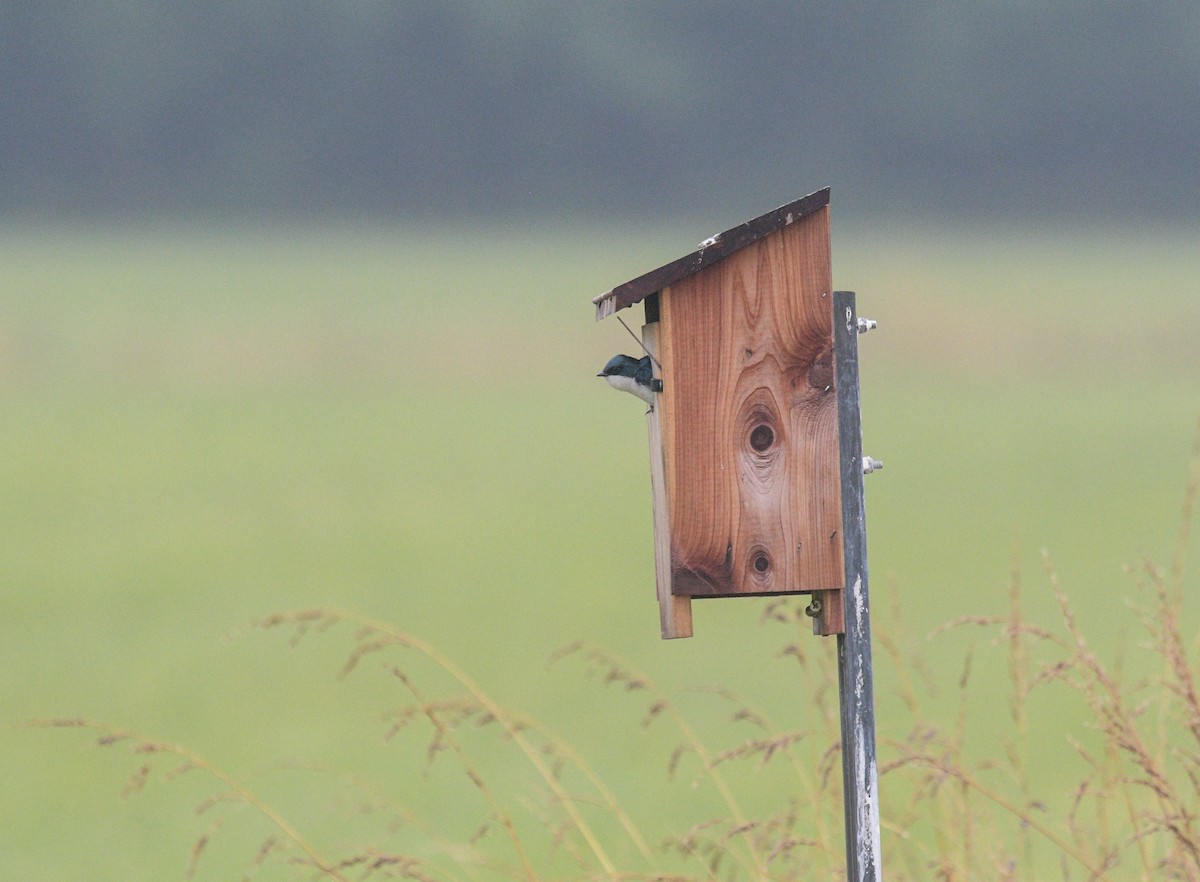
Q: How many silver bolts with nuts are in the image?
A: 2